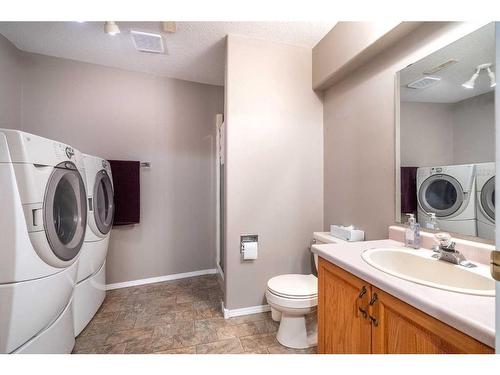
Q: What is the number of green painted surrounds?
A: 0